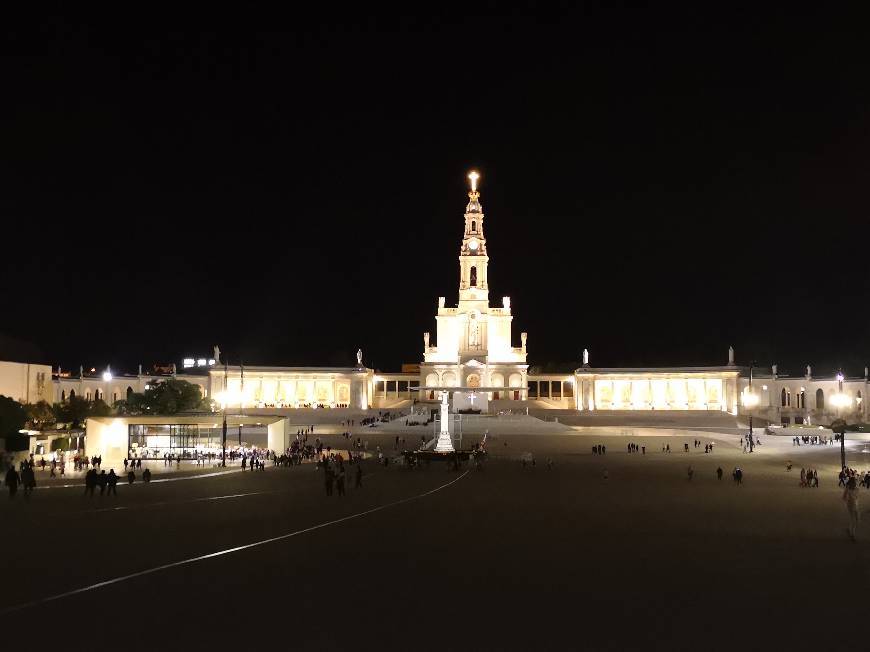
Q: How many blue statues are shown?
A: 0